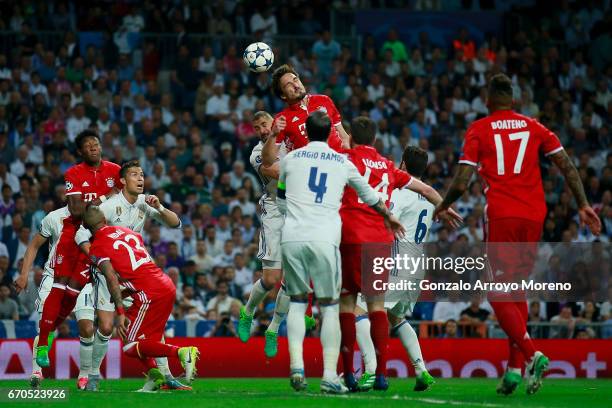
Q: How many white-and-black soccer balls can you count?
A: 1